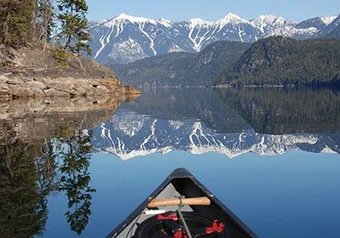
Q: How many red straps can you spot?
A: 3